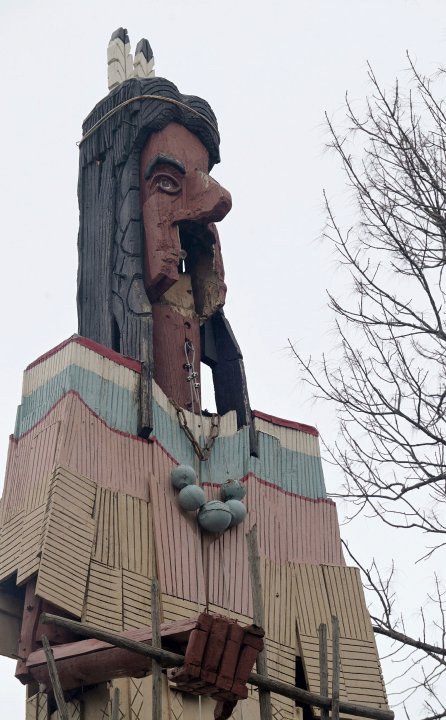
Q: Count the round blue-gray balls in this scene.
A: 5